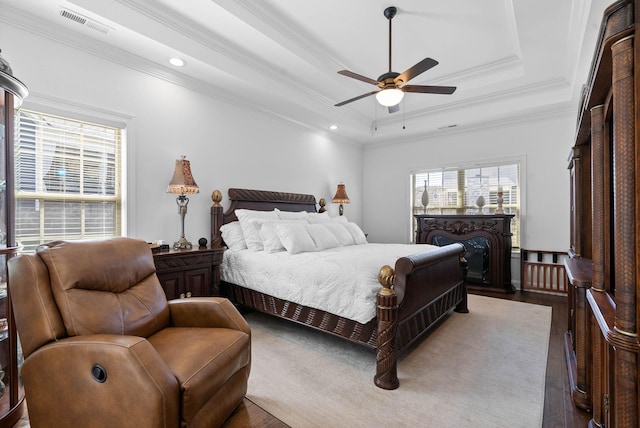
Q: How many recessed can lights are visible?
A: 2